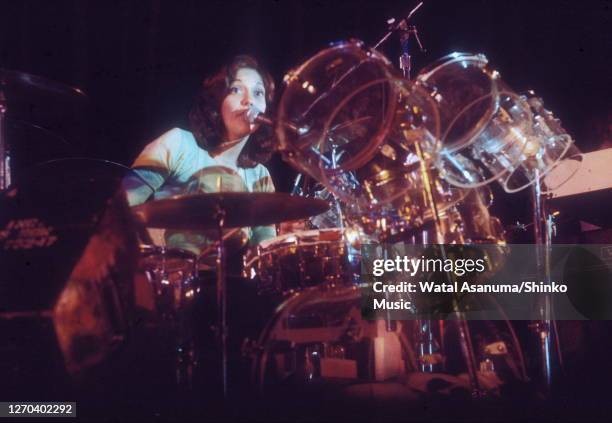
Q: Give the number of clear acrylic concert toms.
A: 4